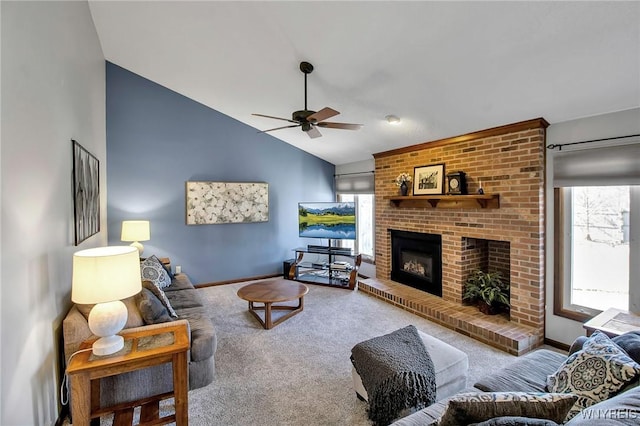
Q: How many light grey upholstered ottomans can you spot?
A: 1